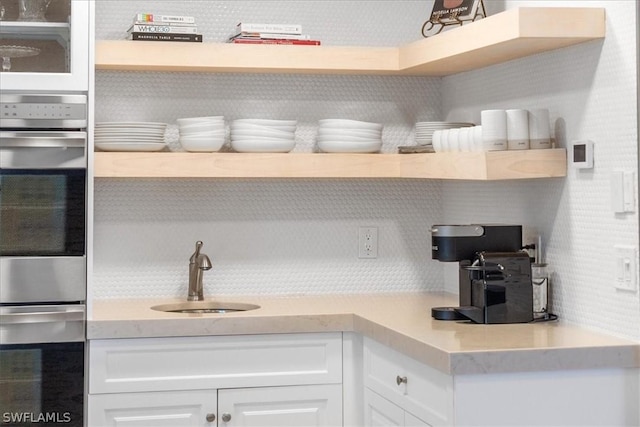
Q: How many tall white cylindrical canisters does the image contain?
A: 3